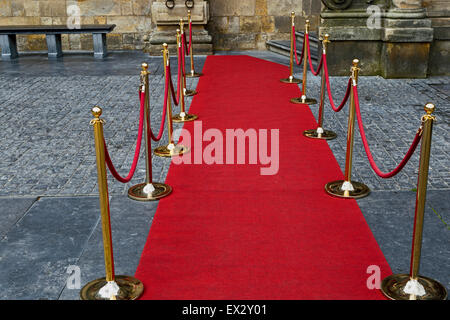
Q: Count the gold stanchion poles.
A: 11